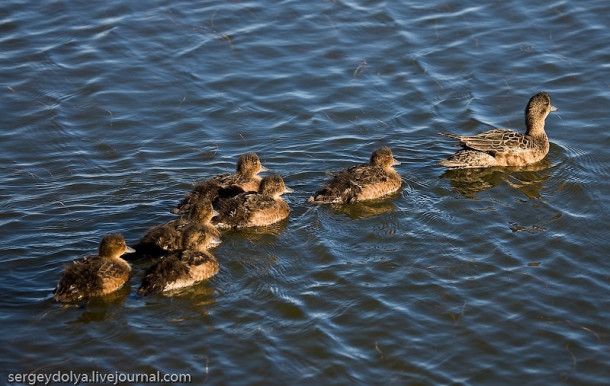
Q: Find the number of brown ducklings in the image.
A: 6